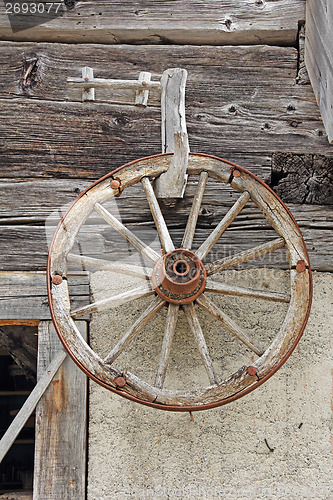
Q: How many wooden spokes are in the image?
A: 12